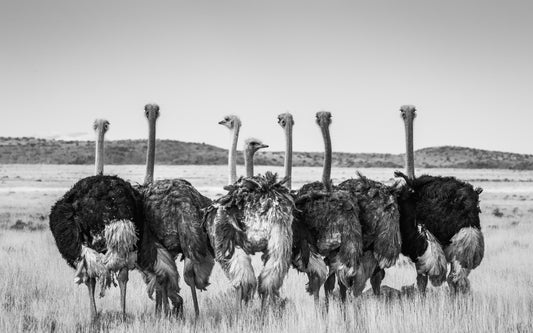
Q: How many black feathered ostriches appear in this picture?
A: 2